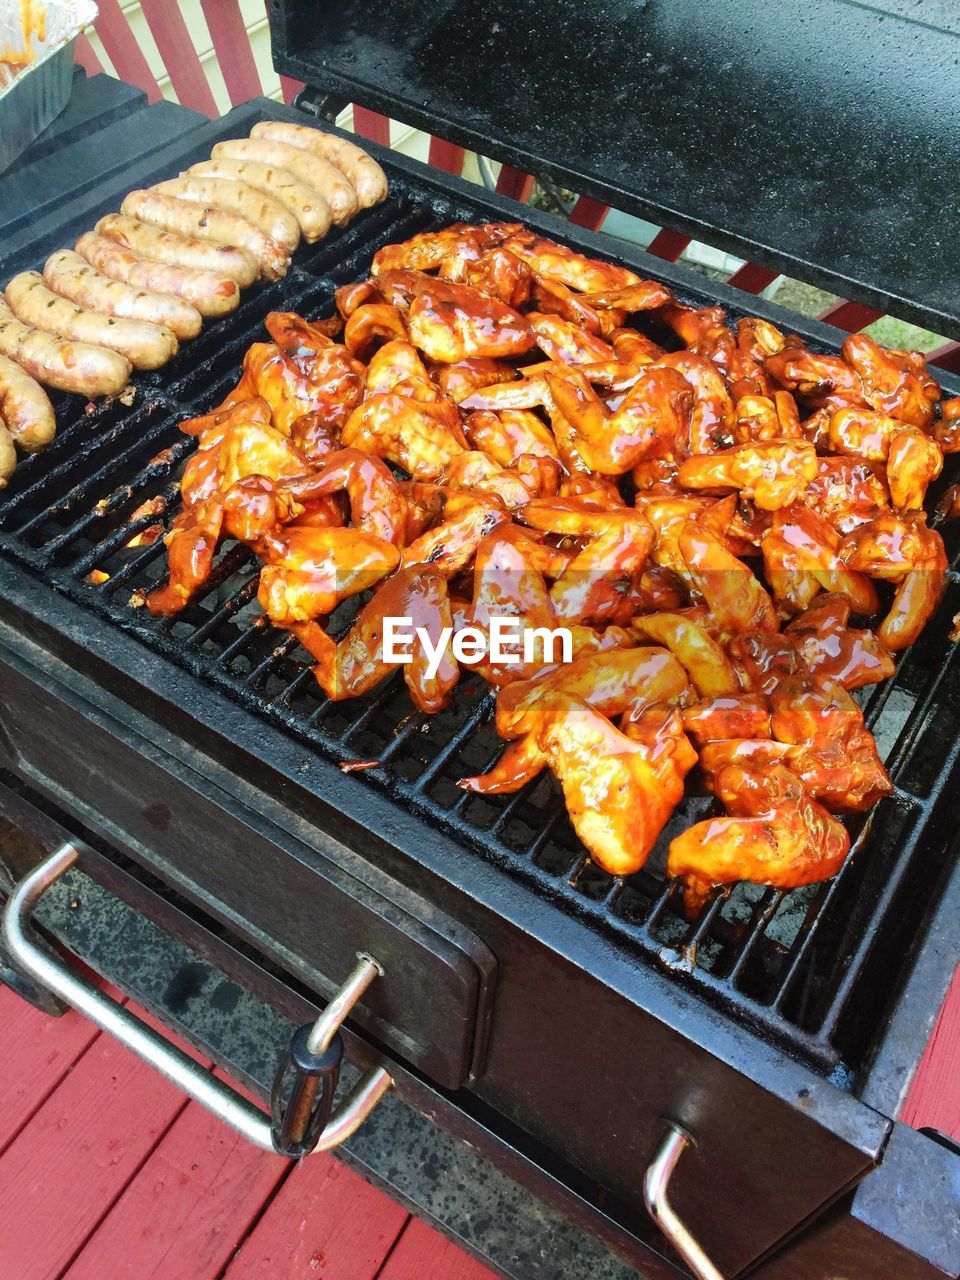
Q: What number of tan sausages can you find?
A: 12